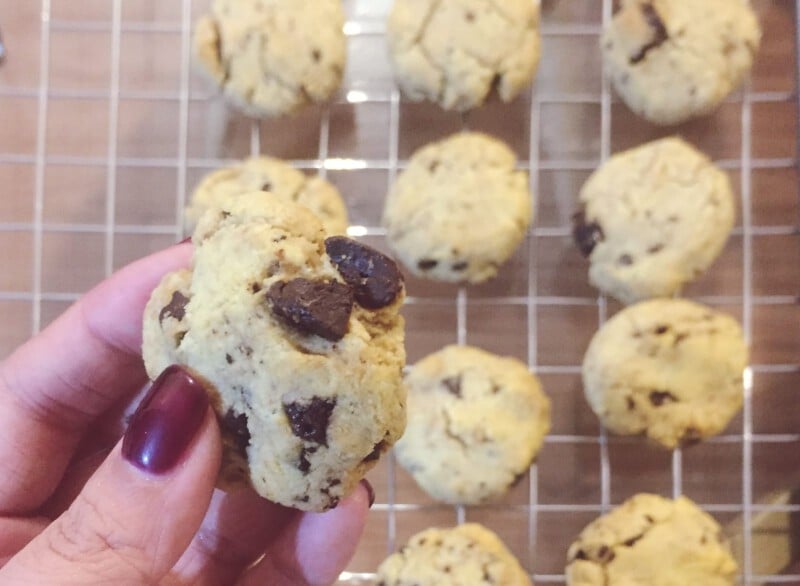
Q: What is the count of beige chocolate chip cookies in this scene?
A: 11